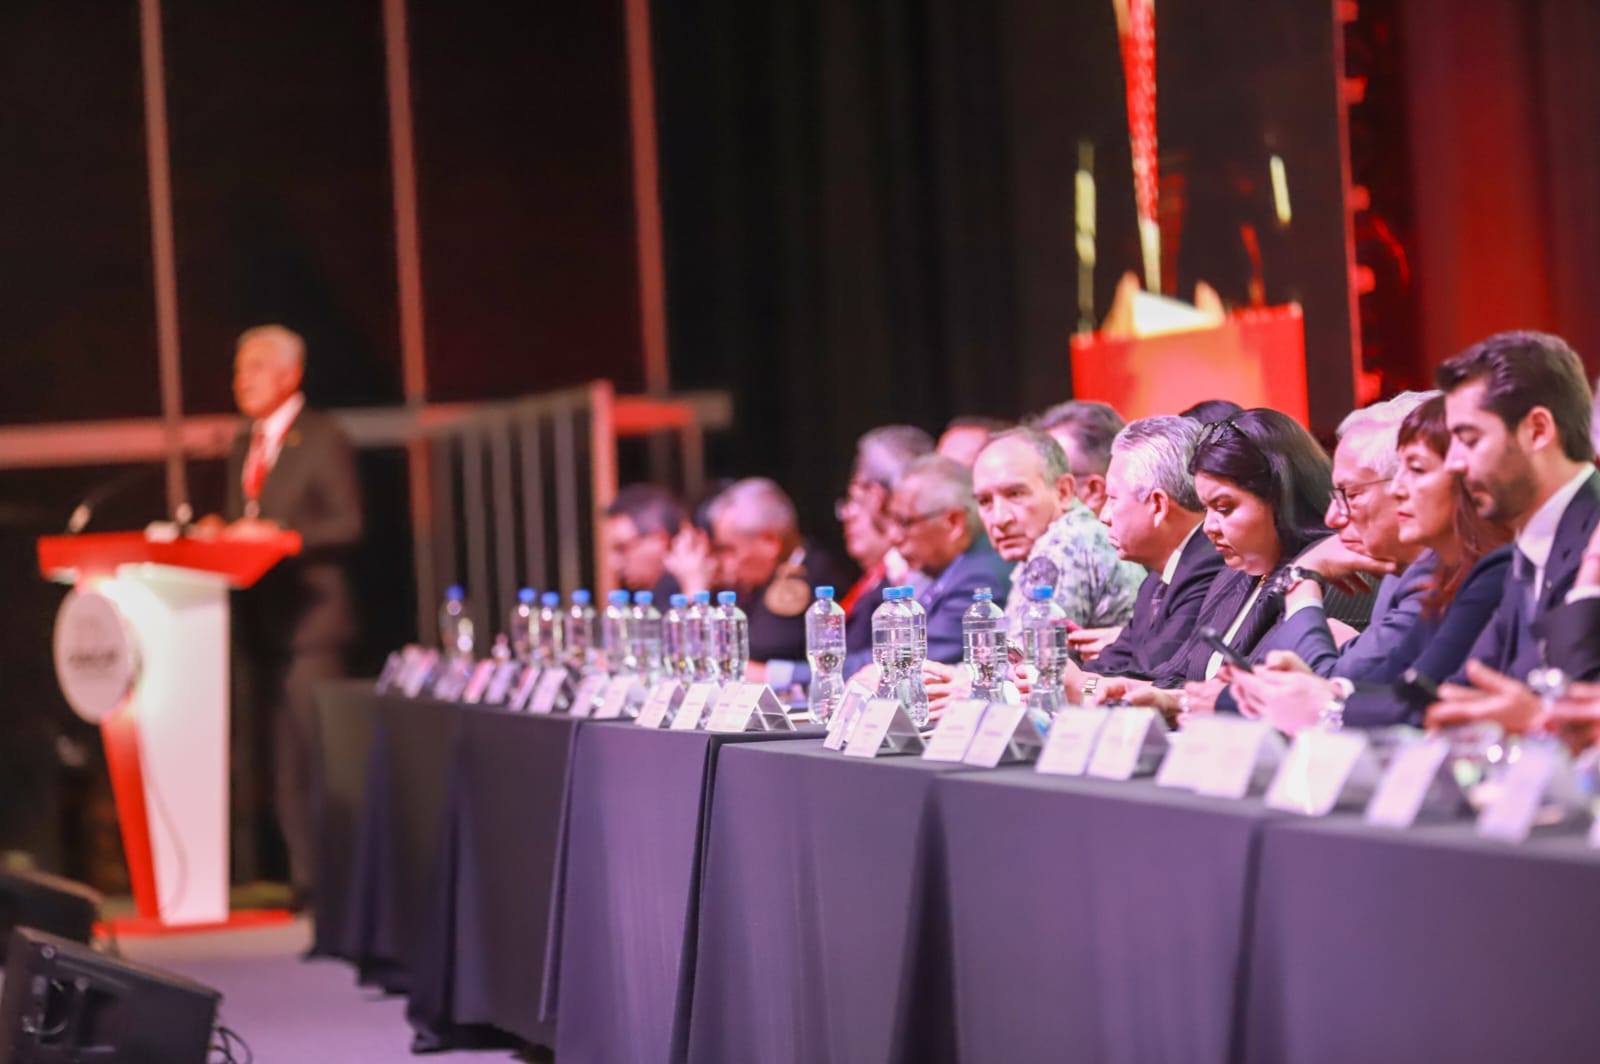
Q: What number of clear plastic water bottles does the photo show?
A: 14